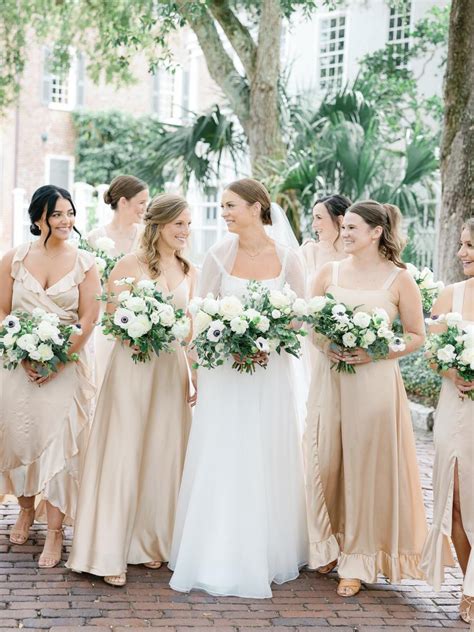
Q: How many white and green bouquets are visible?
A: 7